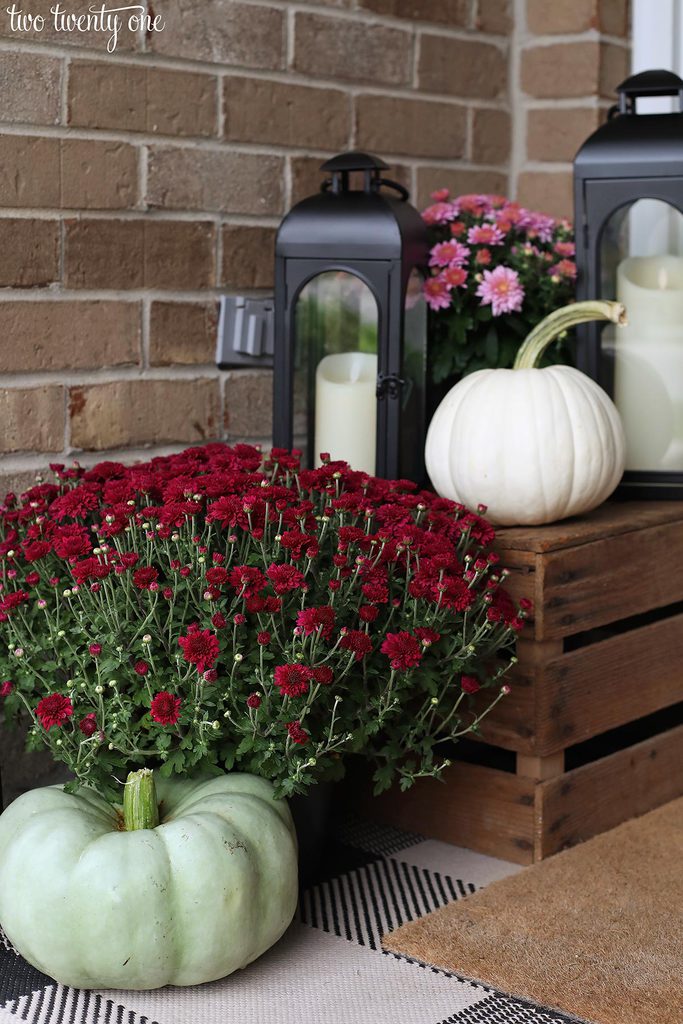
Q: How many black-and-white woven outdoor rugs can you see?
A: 1